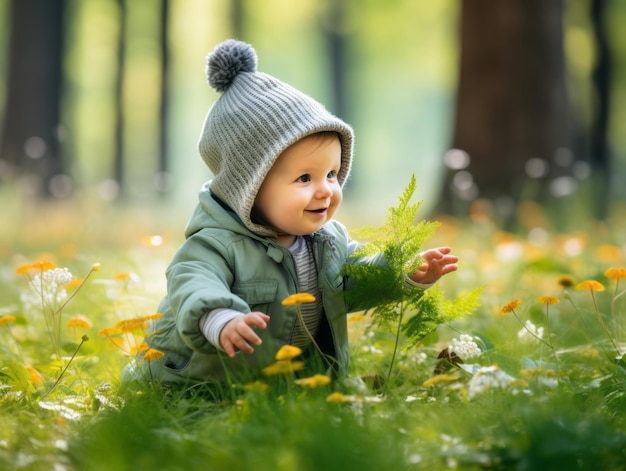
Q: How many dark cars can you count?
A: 0